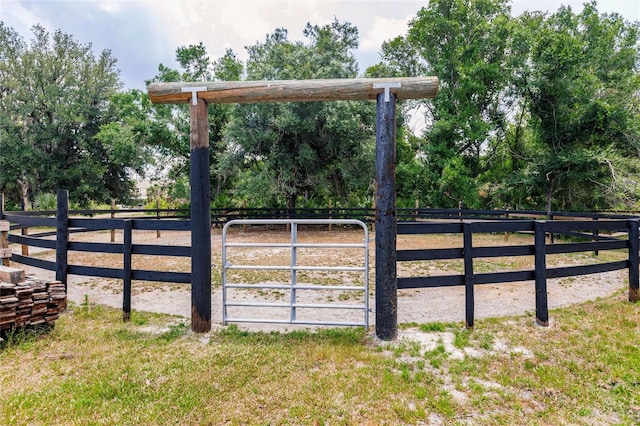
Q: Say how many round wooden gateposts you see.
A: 2